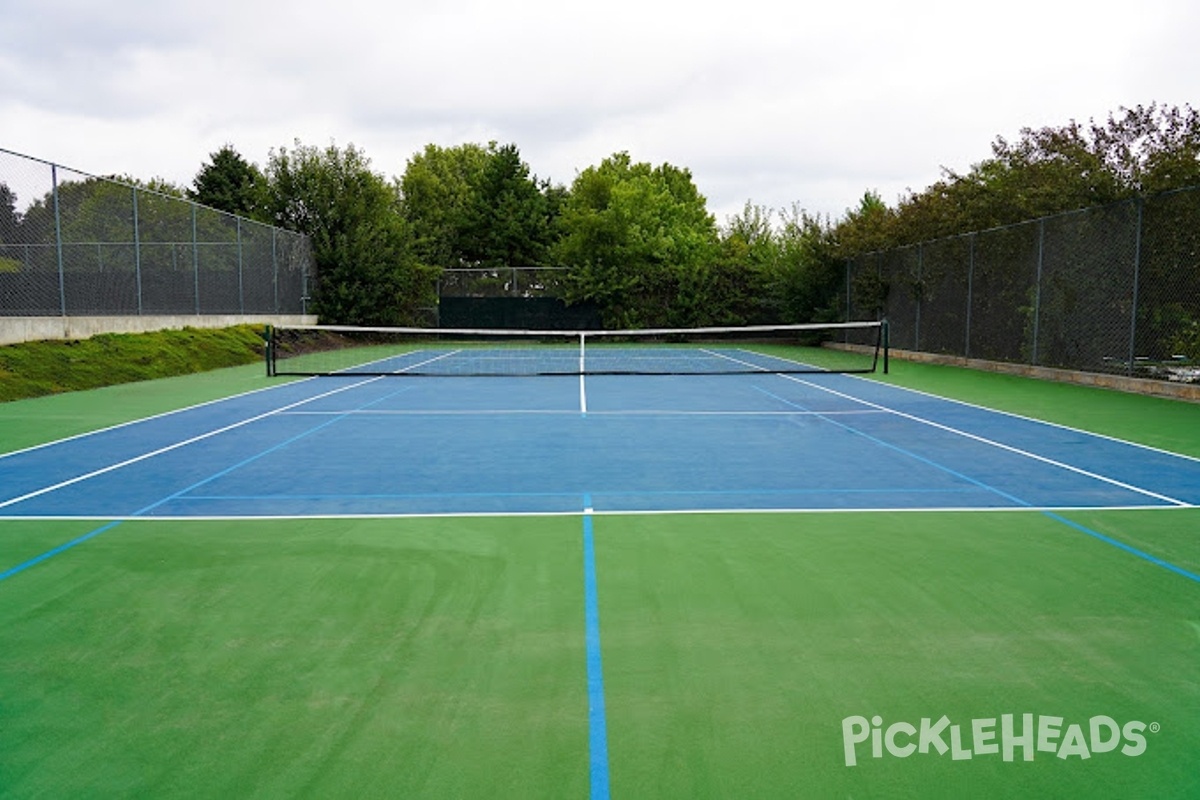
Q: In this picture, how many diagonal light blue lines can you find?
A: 2